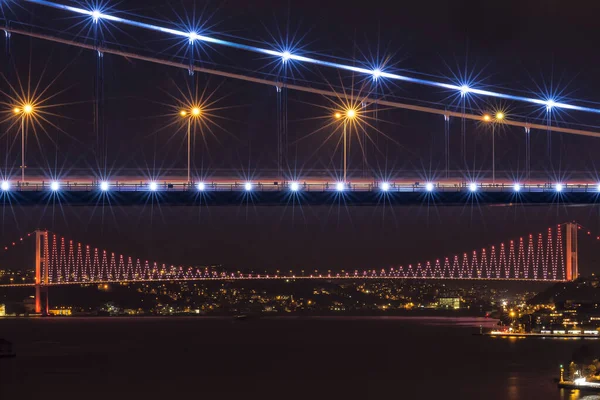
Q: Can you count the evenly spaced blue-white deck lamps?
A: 14